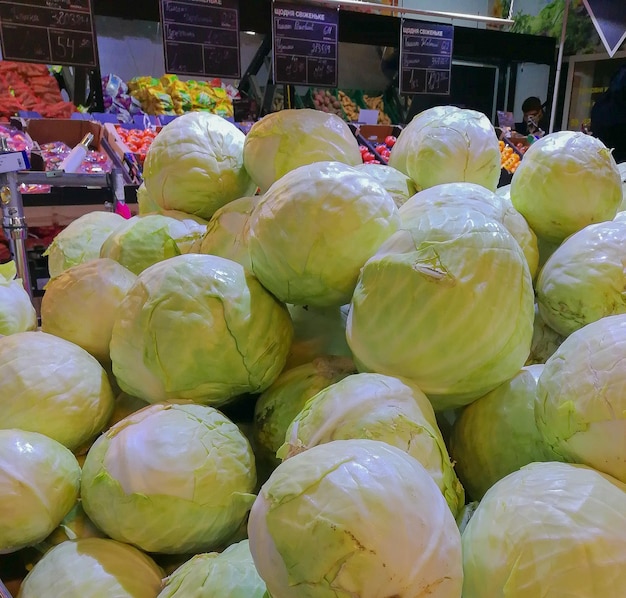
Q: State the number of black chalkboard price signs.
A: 4